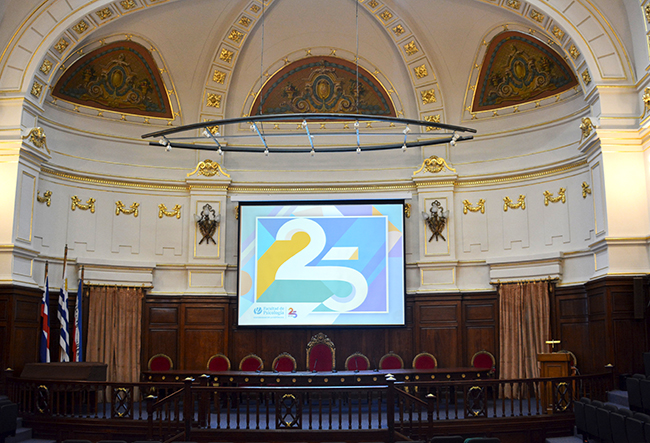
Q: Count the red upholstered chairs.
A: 9